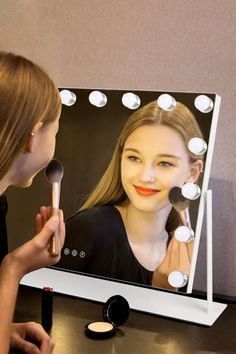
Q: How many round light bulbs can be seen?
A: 9